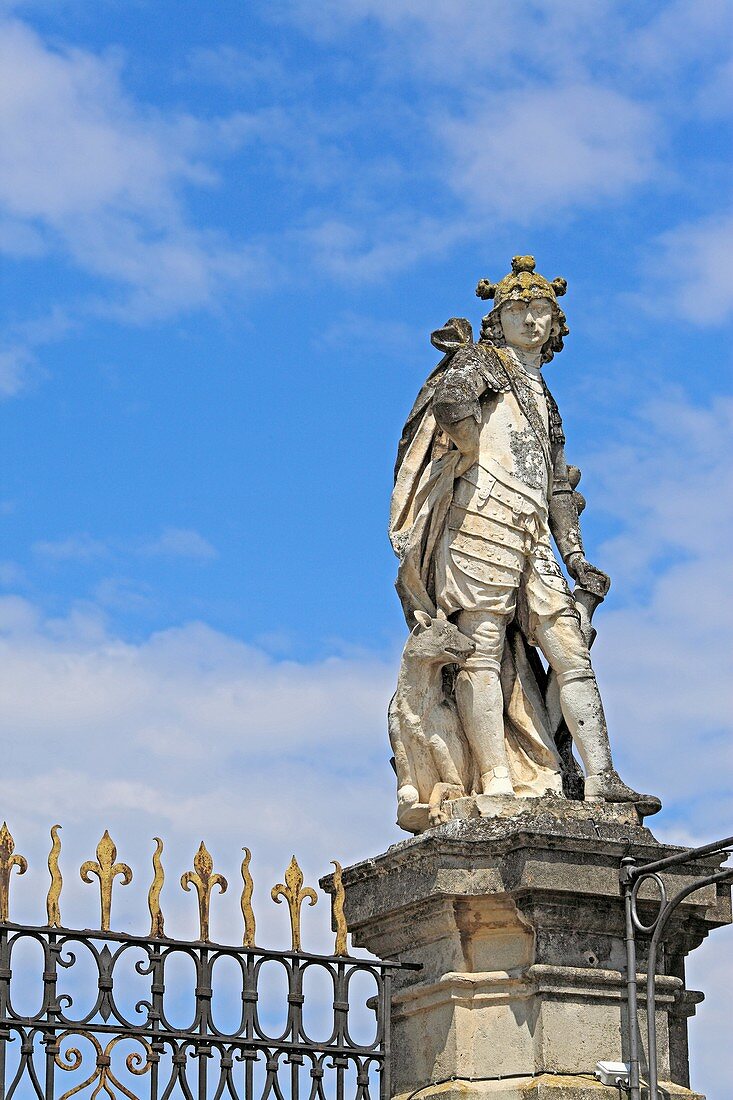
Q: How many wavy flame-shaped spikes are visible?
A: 4